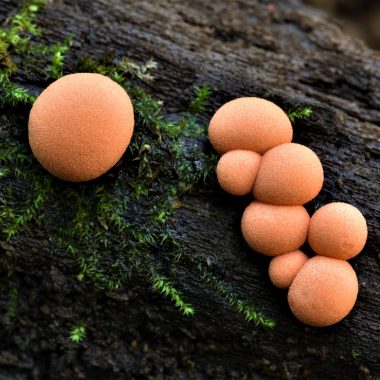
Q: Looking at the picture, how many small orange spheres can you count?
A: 8